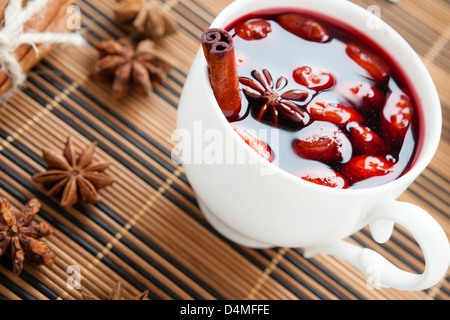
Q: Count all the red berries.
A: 12